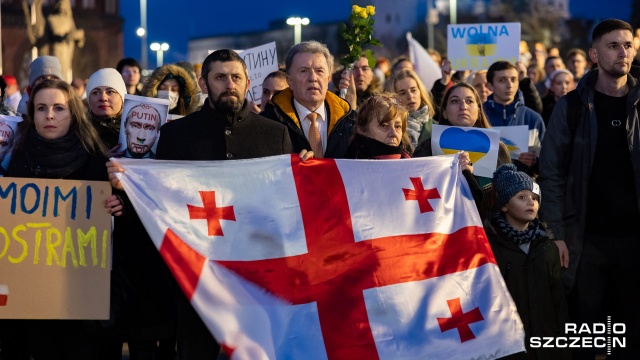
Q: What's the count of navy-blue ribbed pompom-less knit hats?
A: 0